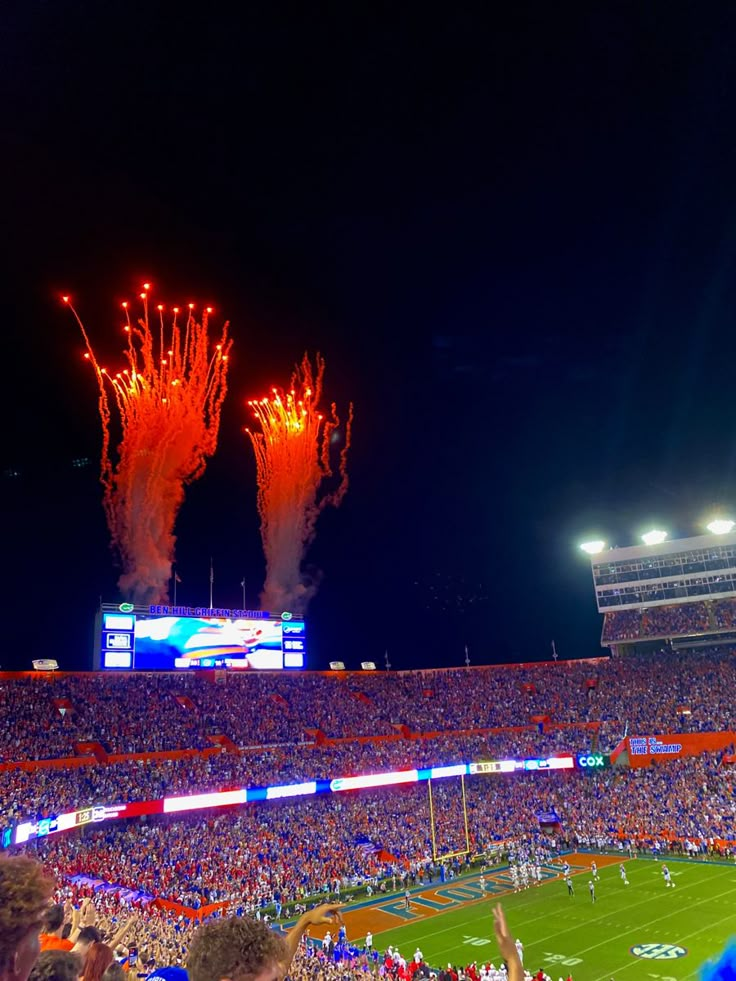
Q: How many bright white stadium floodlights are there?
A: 3